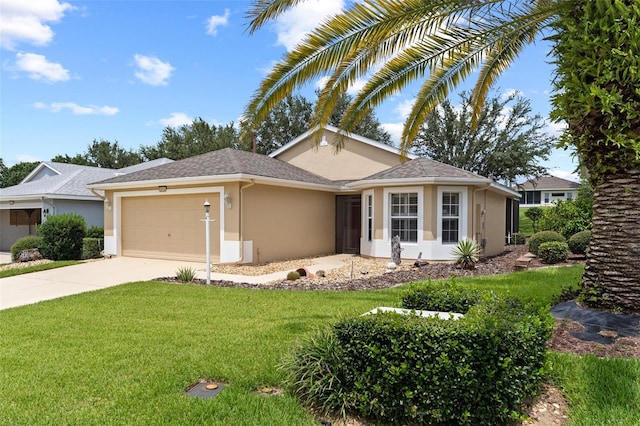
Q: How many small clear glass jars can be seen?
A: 0